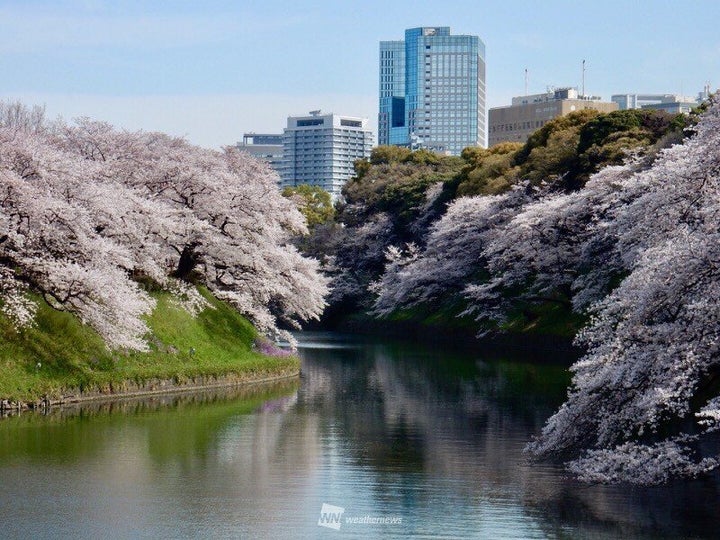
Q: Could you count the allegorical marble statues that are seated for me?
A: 0